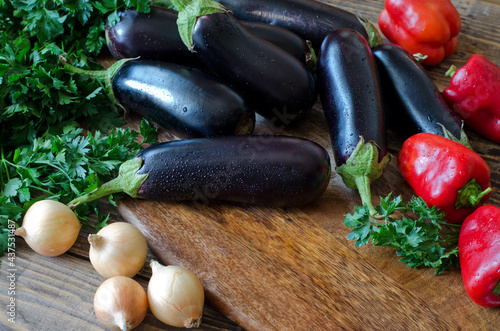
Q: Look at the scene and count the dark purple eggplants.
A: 7